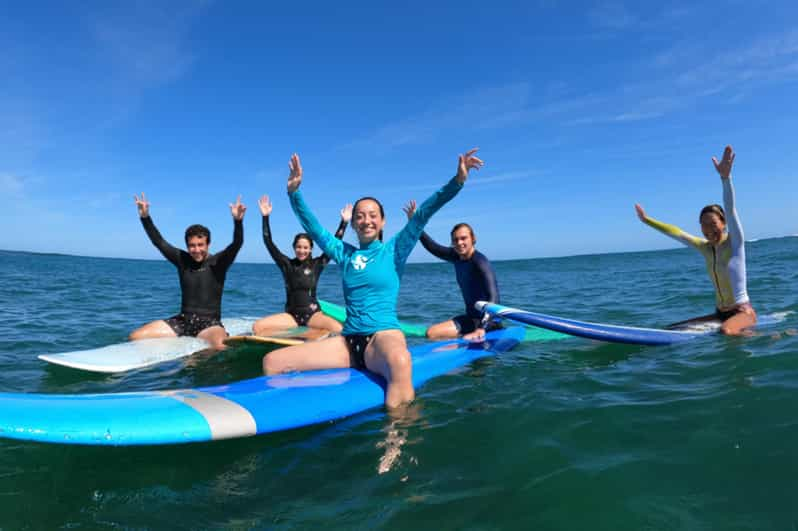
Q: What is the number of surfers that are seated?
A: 5